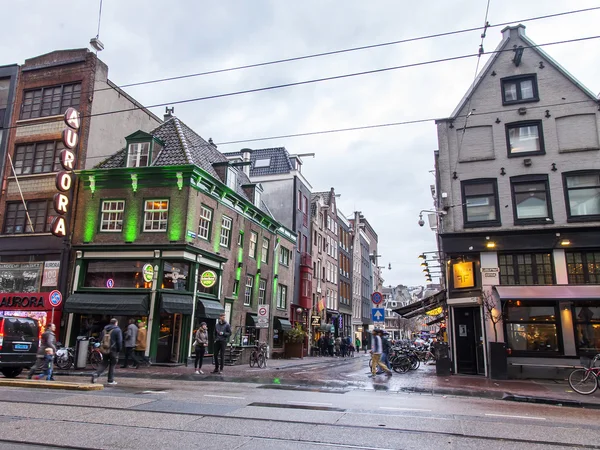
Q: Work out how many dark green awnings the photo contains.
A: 5